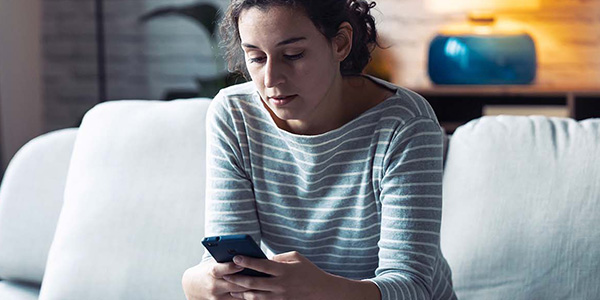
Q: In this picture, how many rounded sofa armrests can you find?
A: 1